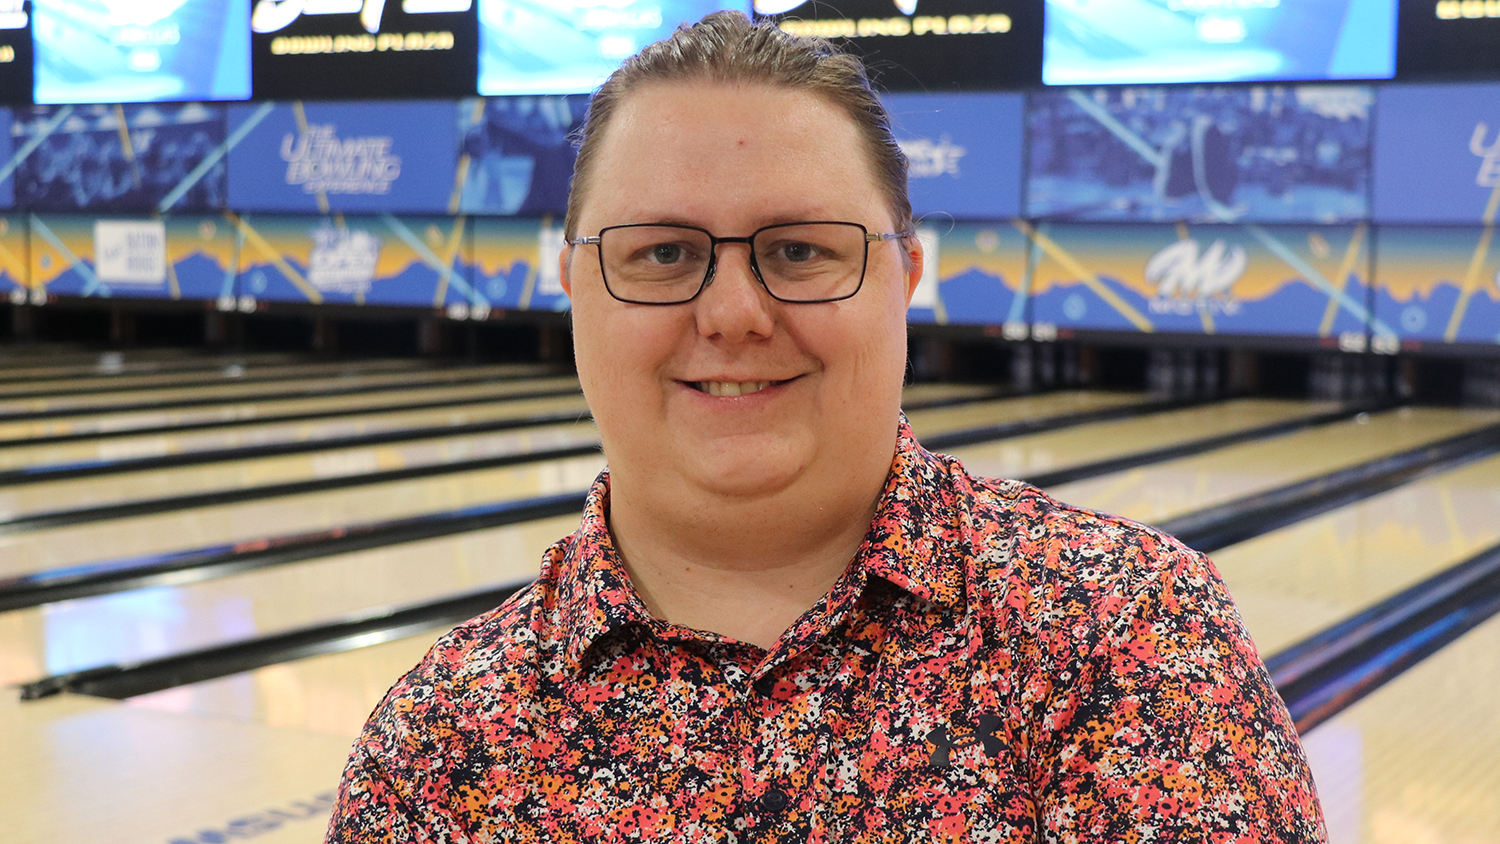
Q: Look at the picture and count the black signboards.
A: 4